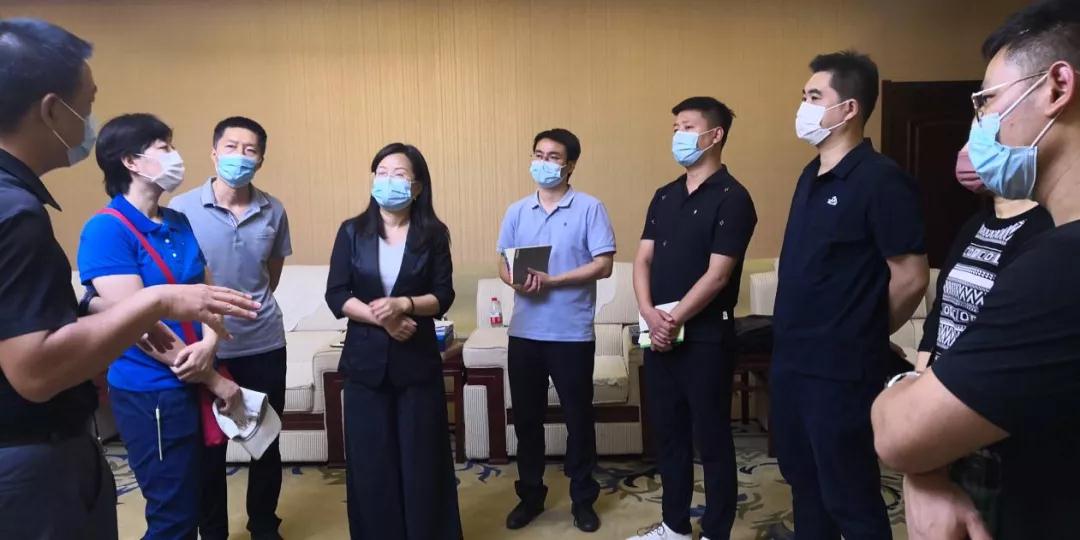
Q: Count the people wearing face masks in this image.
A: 9